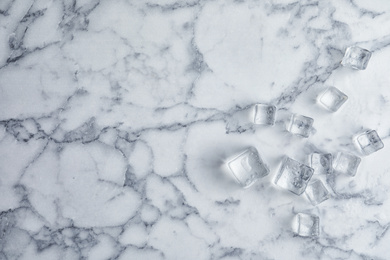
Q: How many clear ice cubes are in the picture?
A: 11